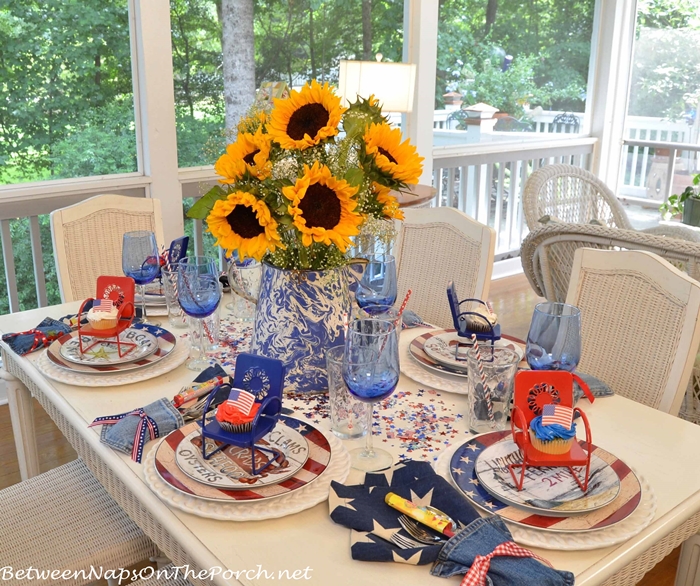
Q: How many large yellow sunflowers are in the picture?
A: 5